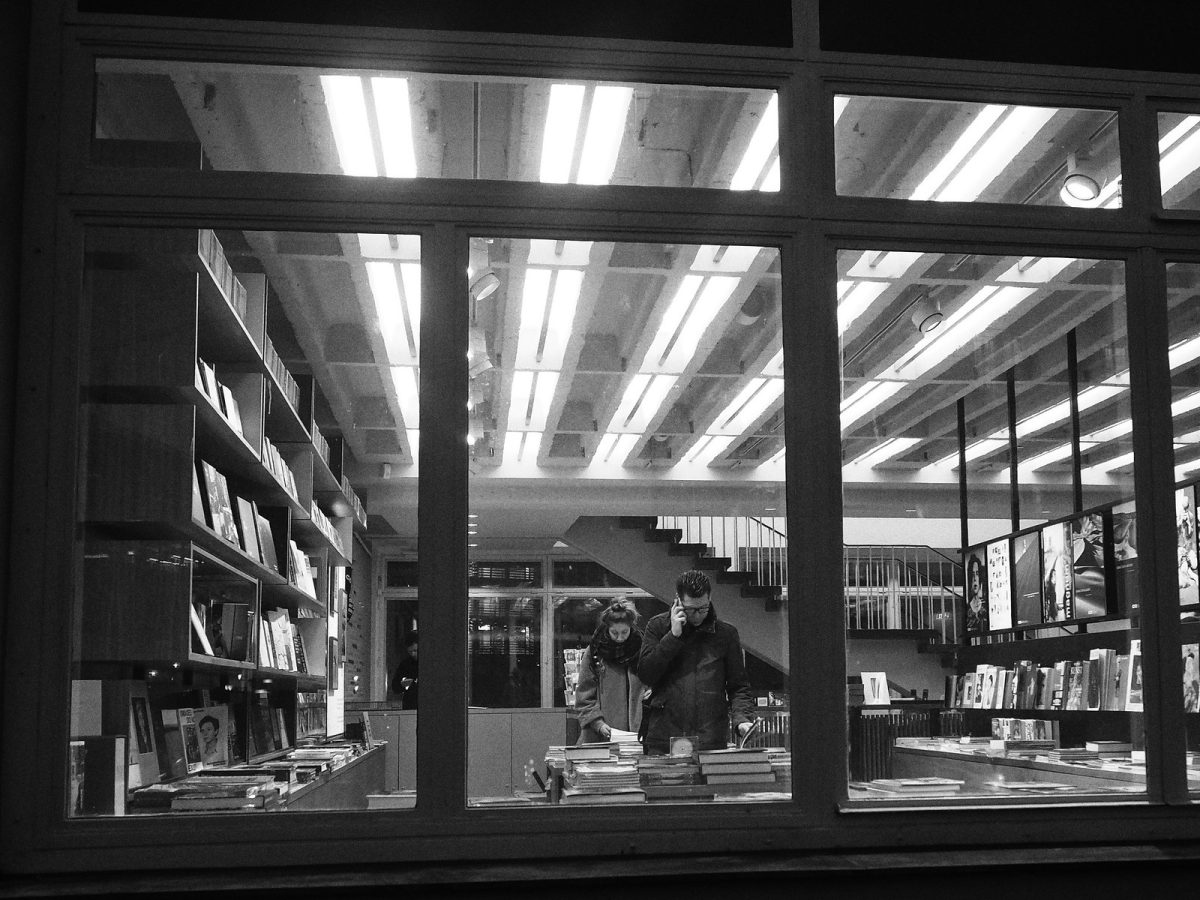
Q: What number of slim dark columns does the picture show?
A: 3